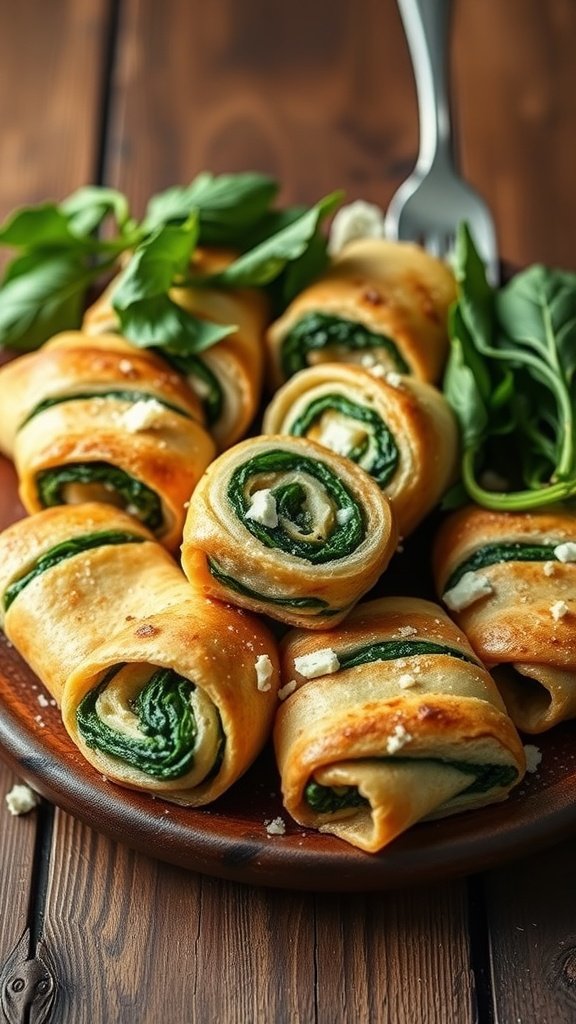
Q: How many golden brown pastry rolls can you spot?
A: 8